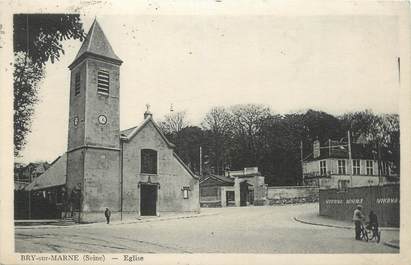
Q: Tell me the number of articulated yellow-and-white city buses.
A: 0